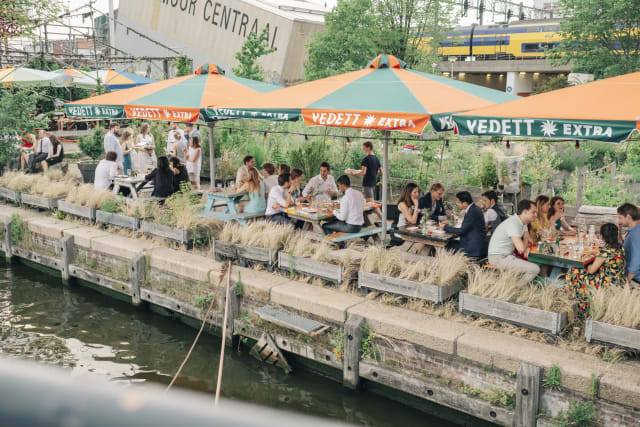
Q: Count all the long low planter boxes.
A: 10